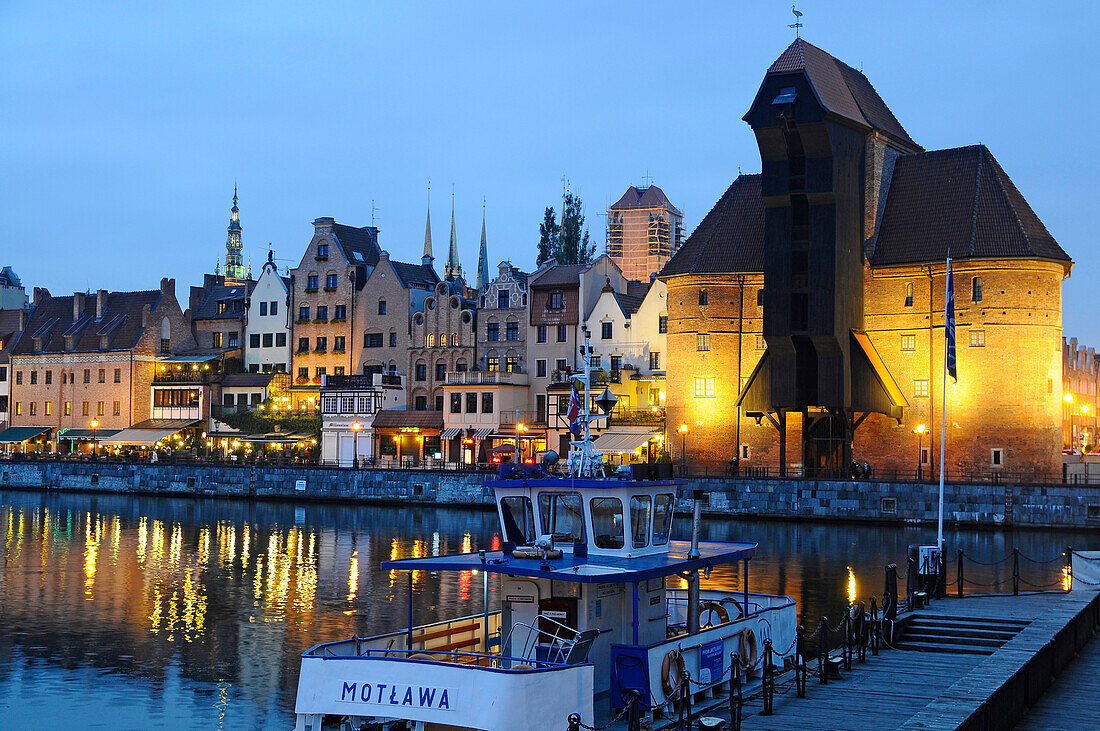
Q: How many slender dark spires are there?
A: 3